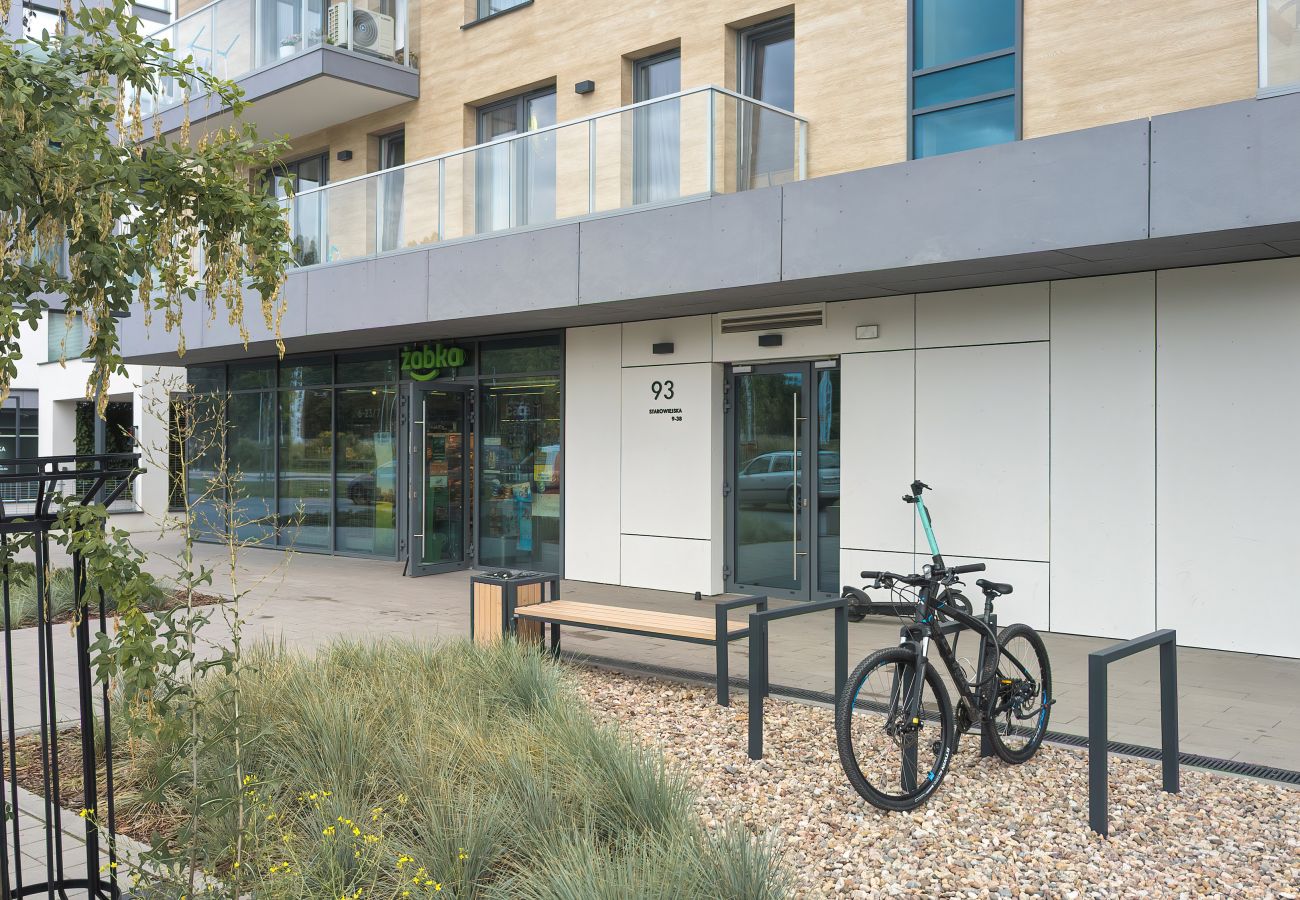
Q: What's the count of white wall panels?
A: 12